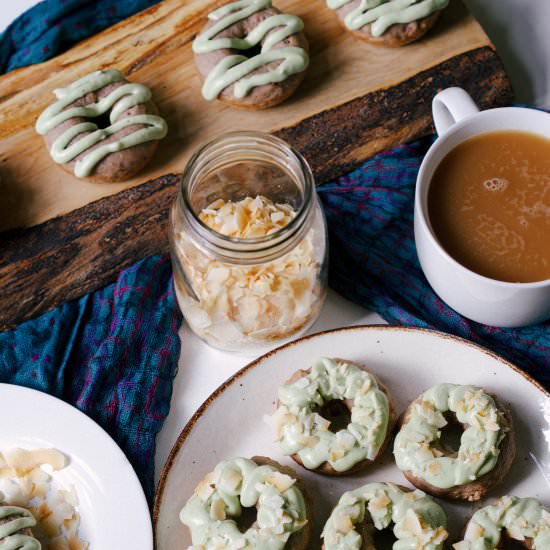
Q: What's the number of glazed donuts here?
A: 9